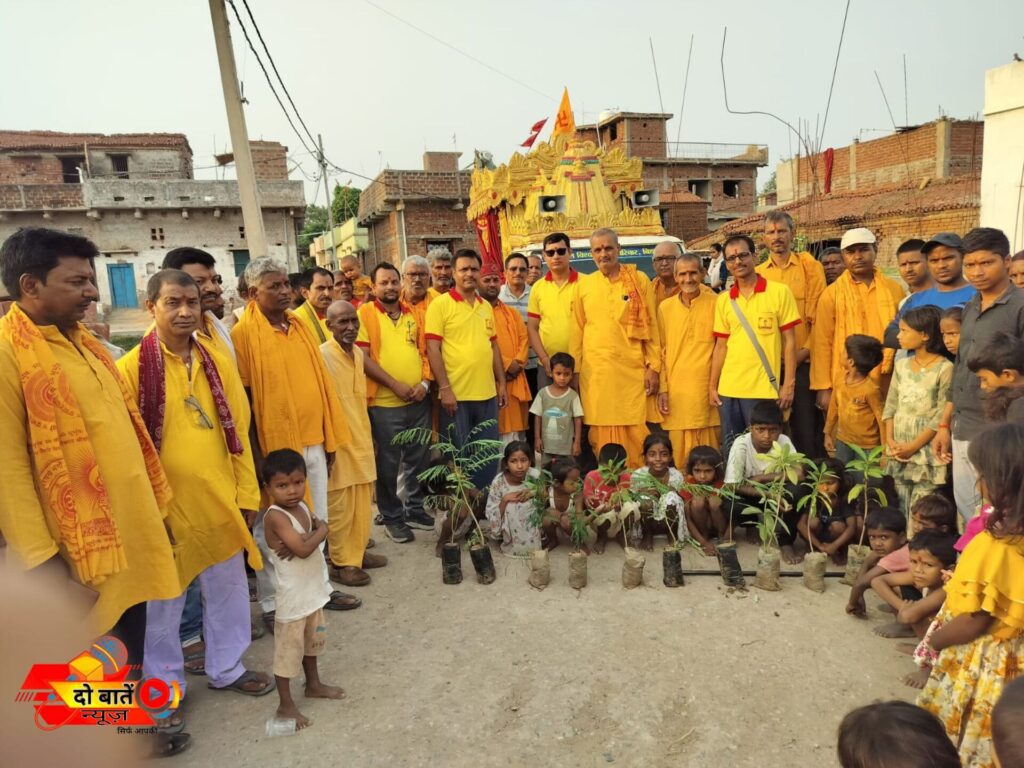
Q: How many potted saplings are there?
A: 10